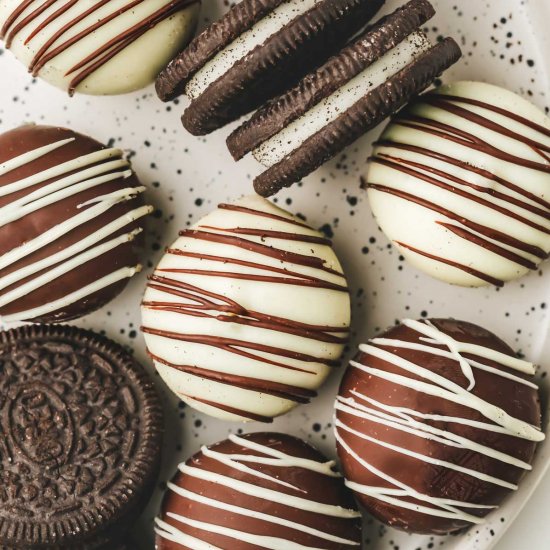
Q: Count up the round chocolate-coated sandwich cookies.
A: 6